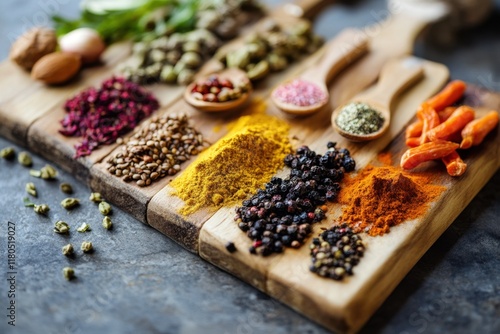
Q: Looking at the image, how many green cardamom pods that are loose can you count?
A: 15